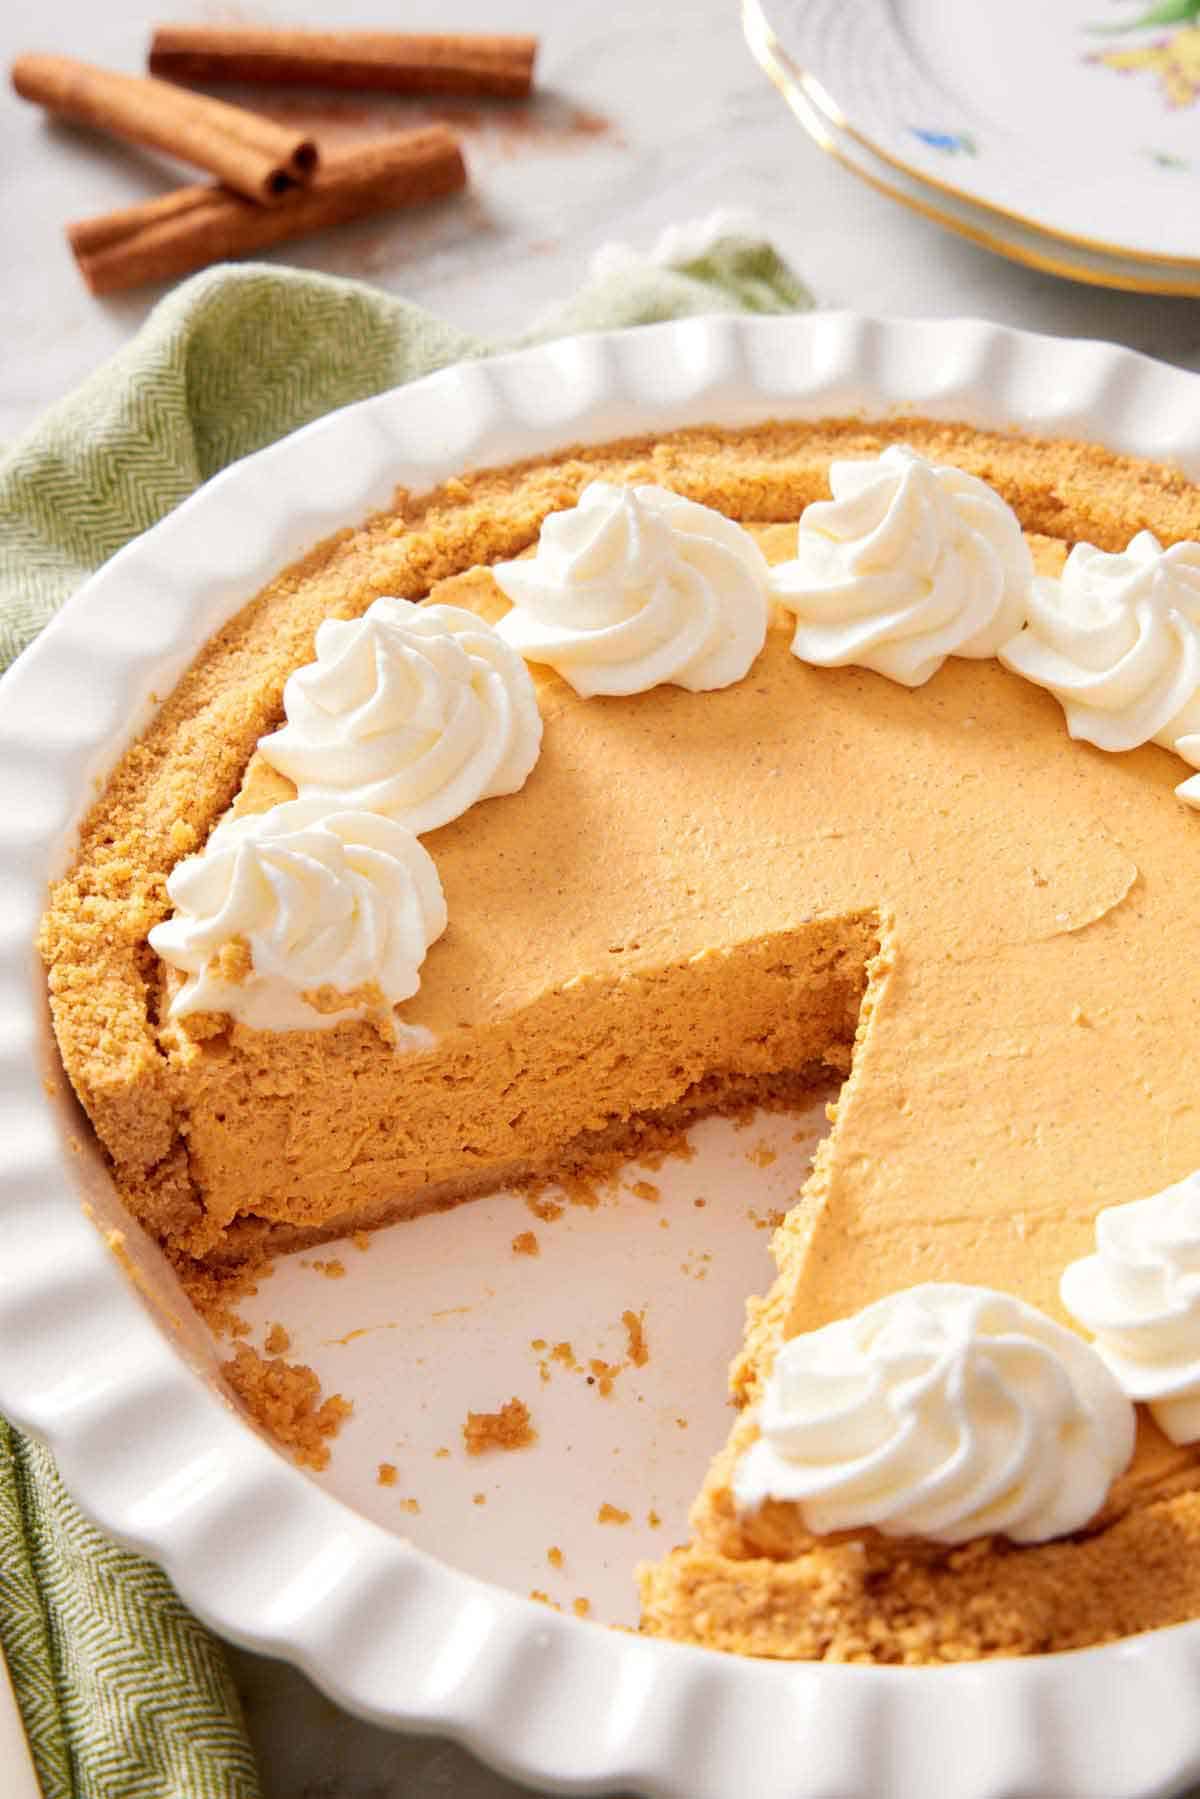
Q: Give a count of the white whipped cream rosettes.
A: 8